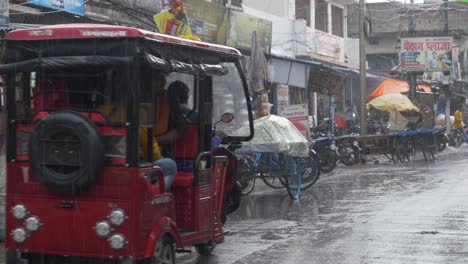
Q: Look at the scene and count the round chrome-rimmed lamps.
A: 6